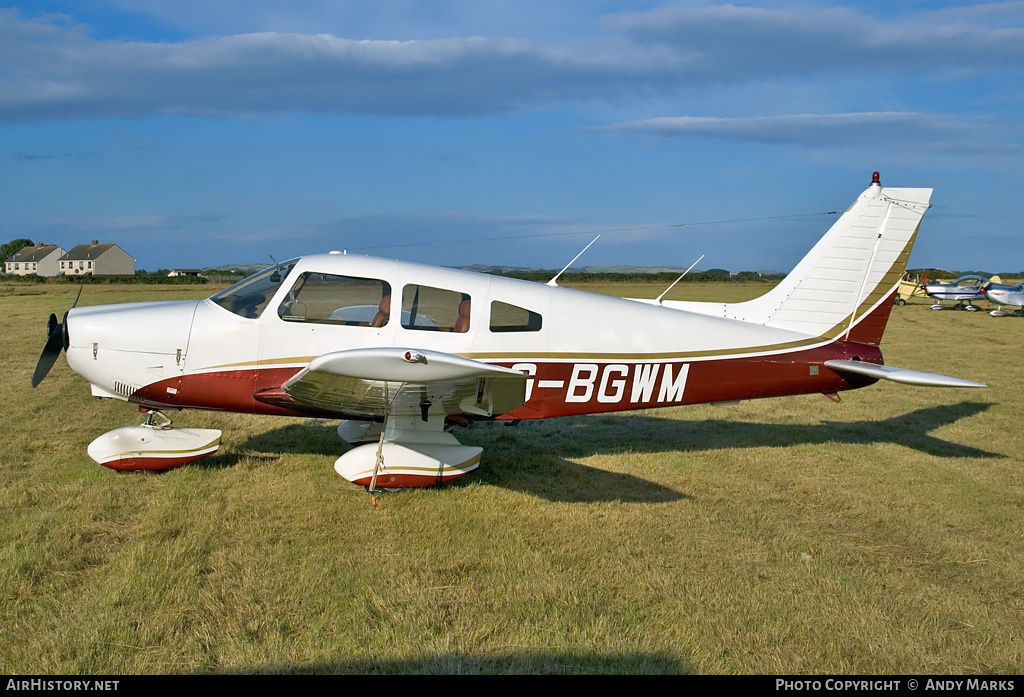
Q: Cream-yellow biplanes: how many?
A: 1